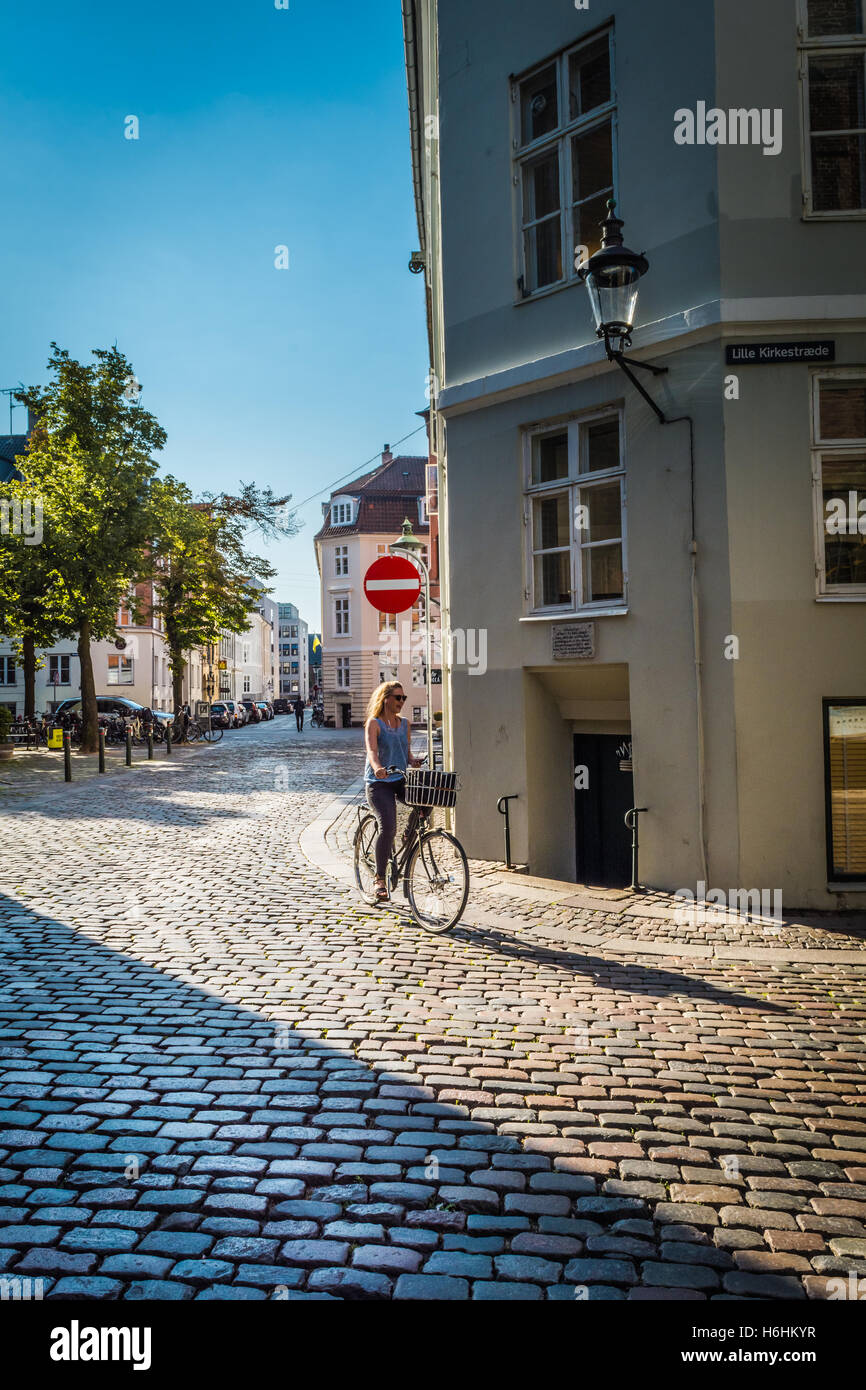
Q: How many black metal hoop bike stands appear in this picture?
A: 2